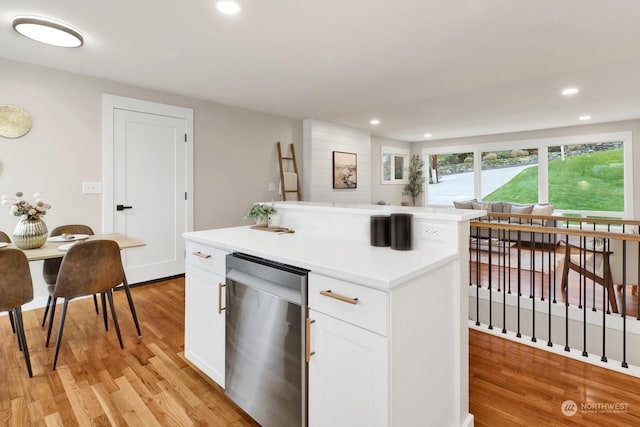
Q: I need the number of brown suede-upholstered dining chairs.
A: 4